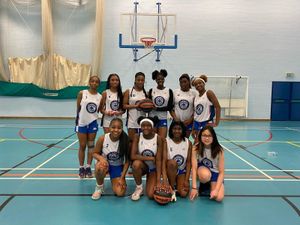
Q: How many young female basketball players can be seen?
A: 10